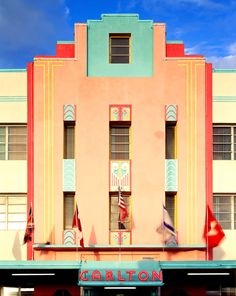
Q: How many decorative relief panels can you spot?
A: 9